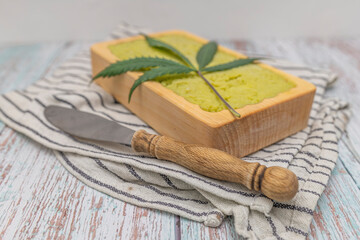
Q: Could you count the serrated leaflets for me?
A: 5